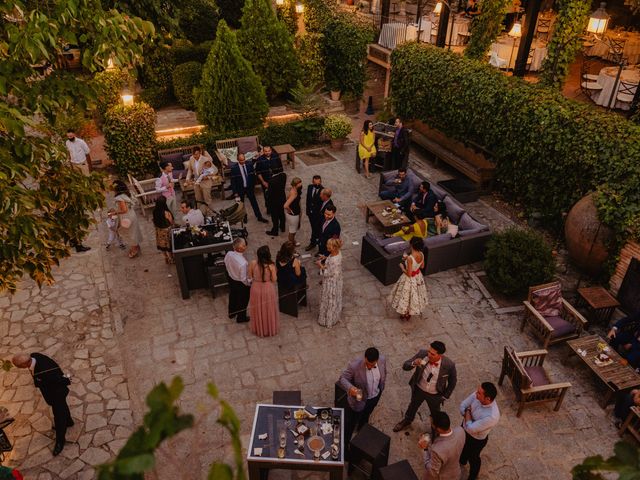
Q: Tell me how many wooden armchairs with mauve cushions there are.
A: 2